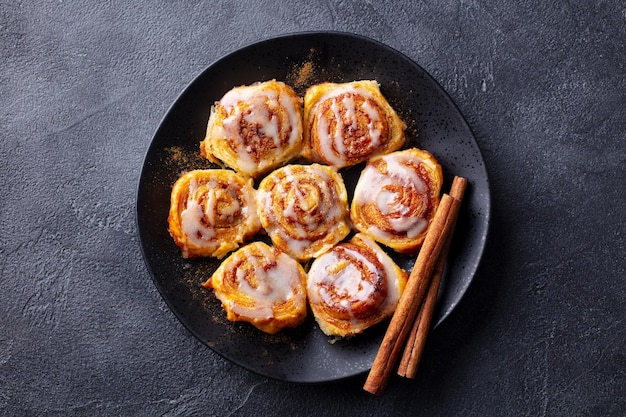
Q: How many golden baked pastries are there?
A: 7